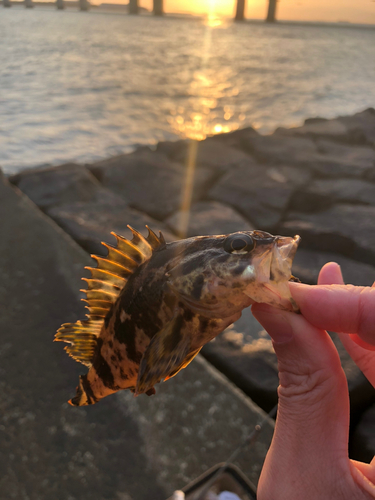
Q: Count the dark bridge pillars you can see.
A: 8